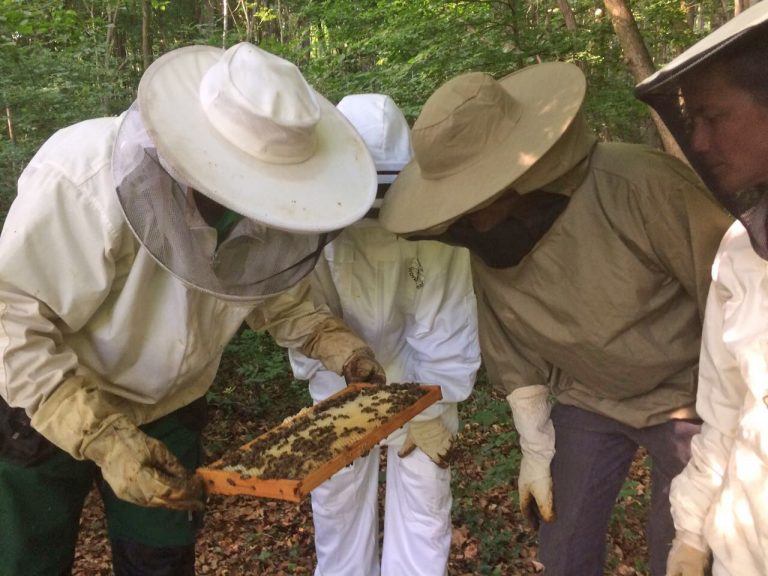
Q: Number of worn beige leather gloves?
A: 5